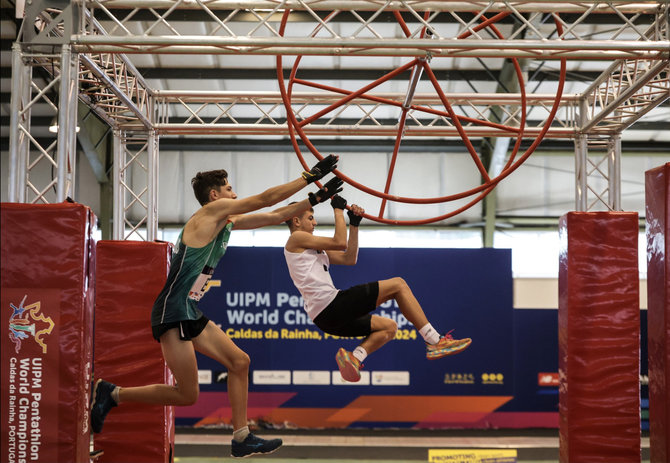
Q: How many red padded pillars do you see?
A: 4